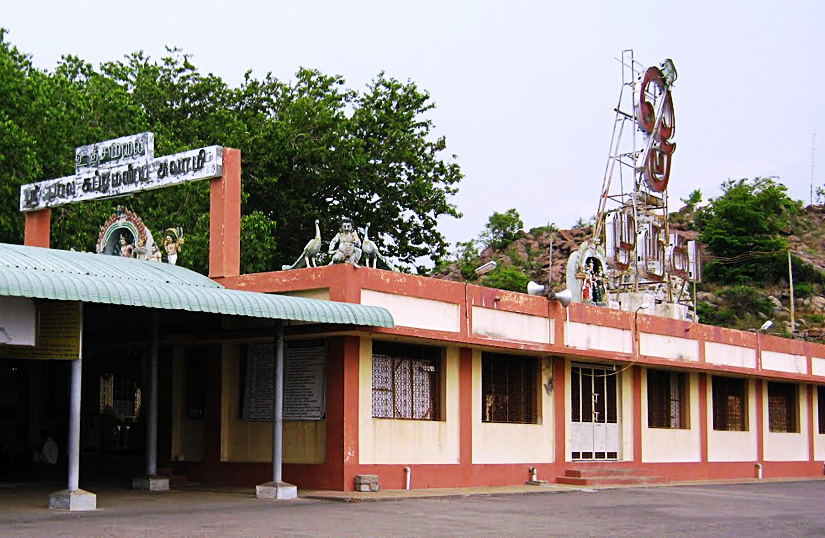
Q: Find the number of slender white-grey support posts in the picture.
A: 3